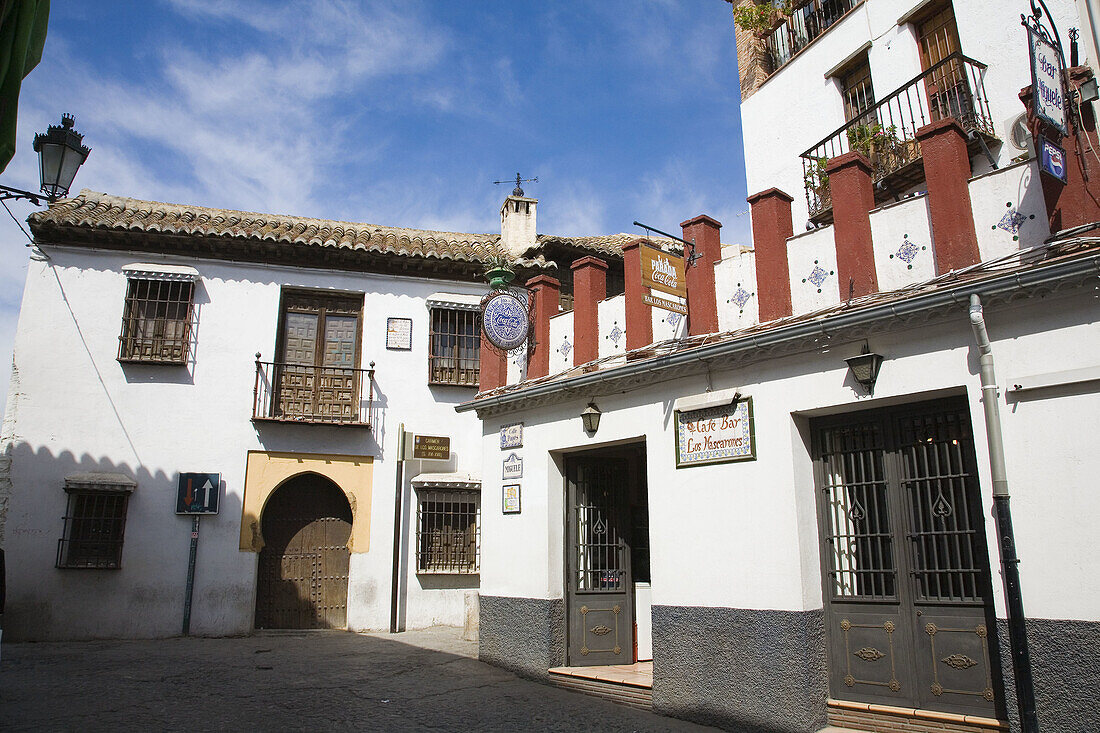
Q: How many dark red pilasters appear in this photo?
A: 9